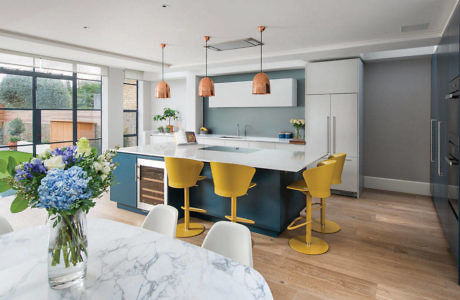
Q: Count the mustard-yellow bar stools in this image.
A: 4